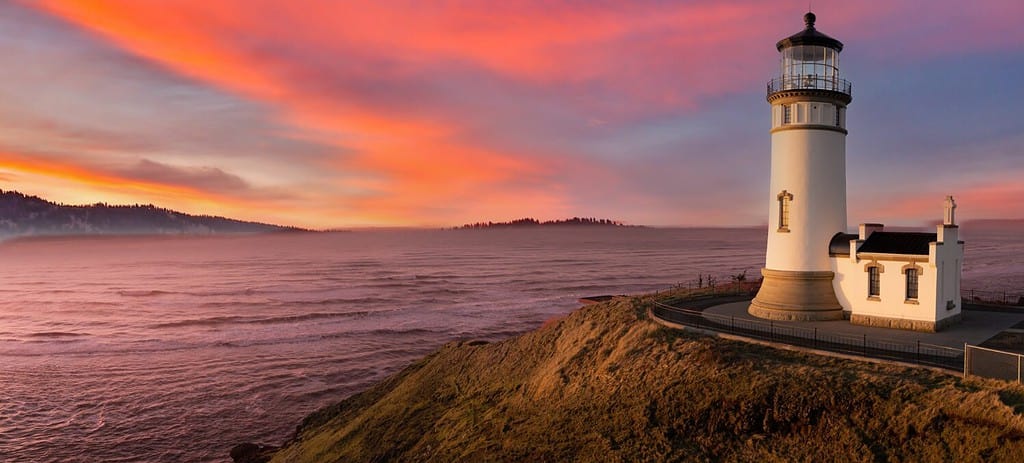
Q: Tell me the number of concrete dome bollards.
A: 0